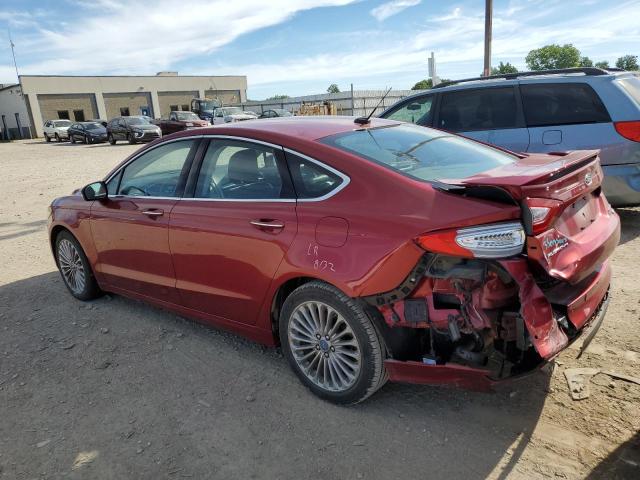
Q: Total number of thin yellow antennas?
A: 0